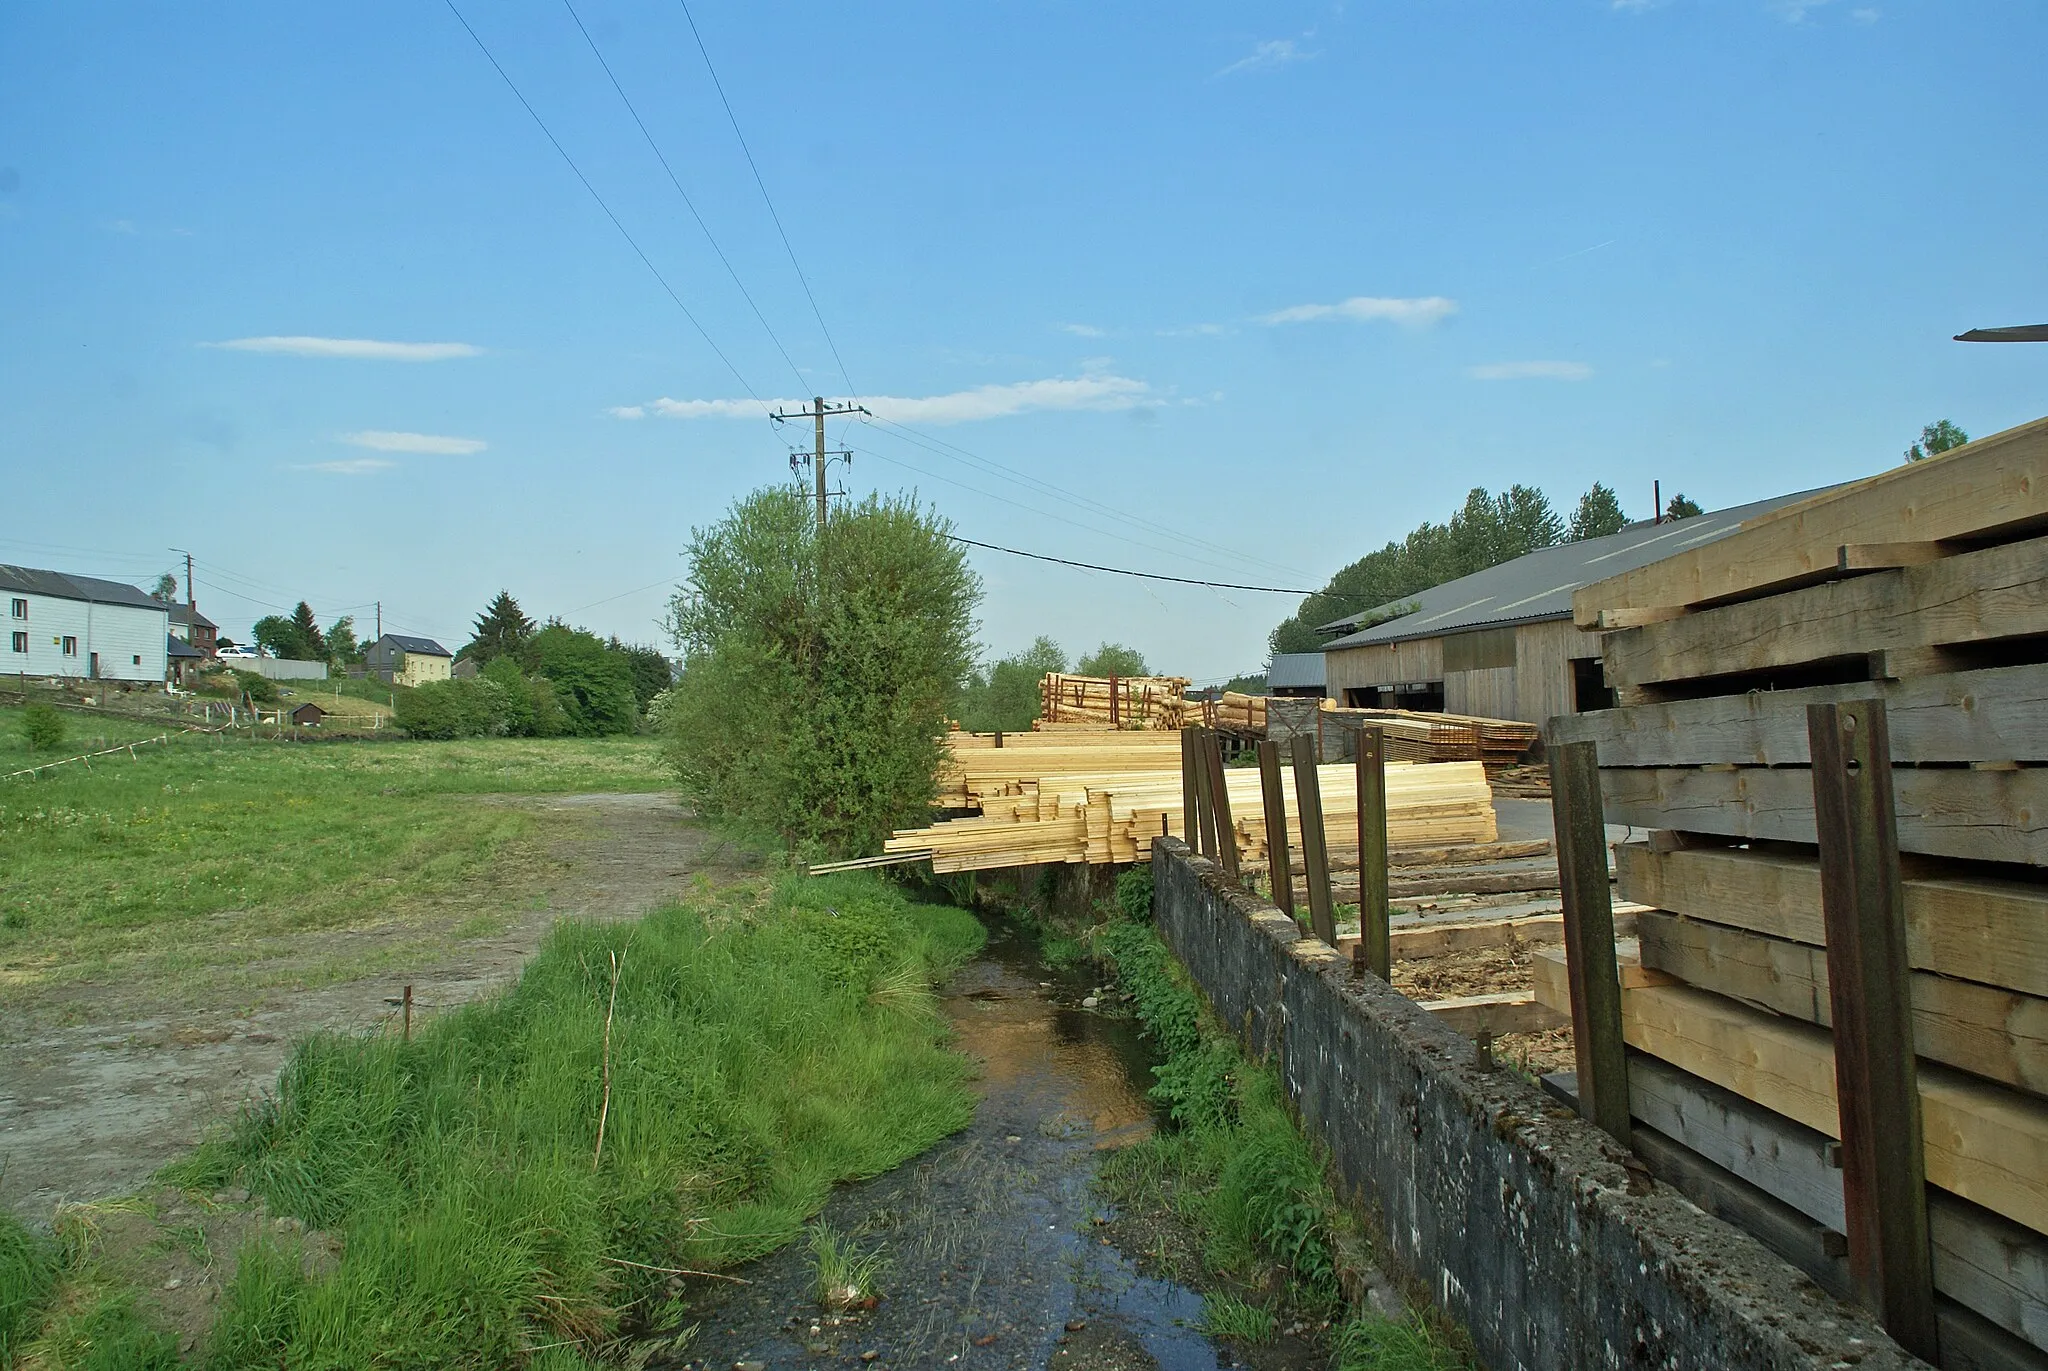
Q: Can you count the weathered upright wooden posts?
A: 8